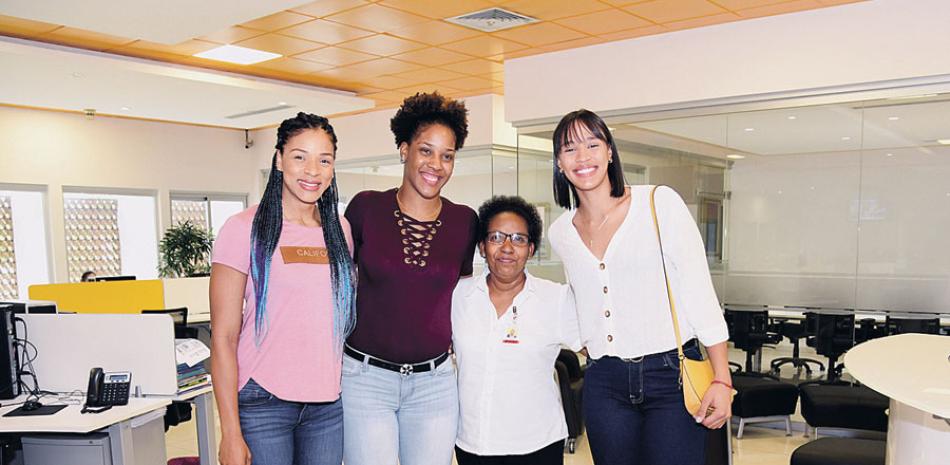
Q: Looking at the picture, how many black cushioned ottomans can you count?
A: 3